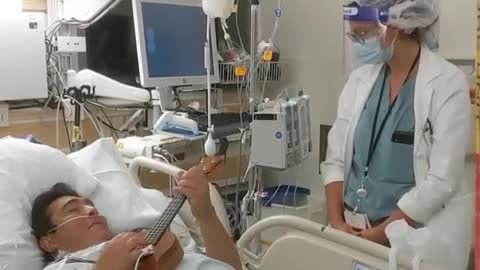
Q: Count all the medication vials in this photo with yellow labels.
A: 2